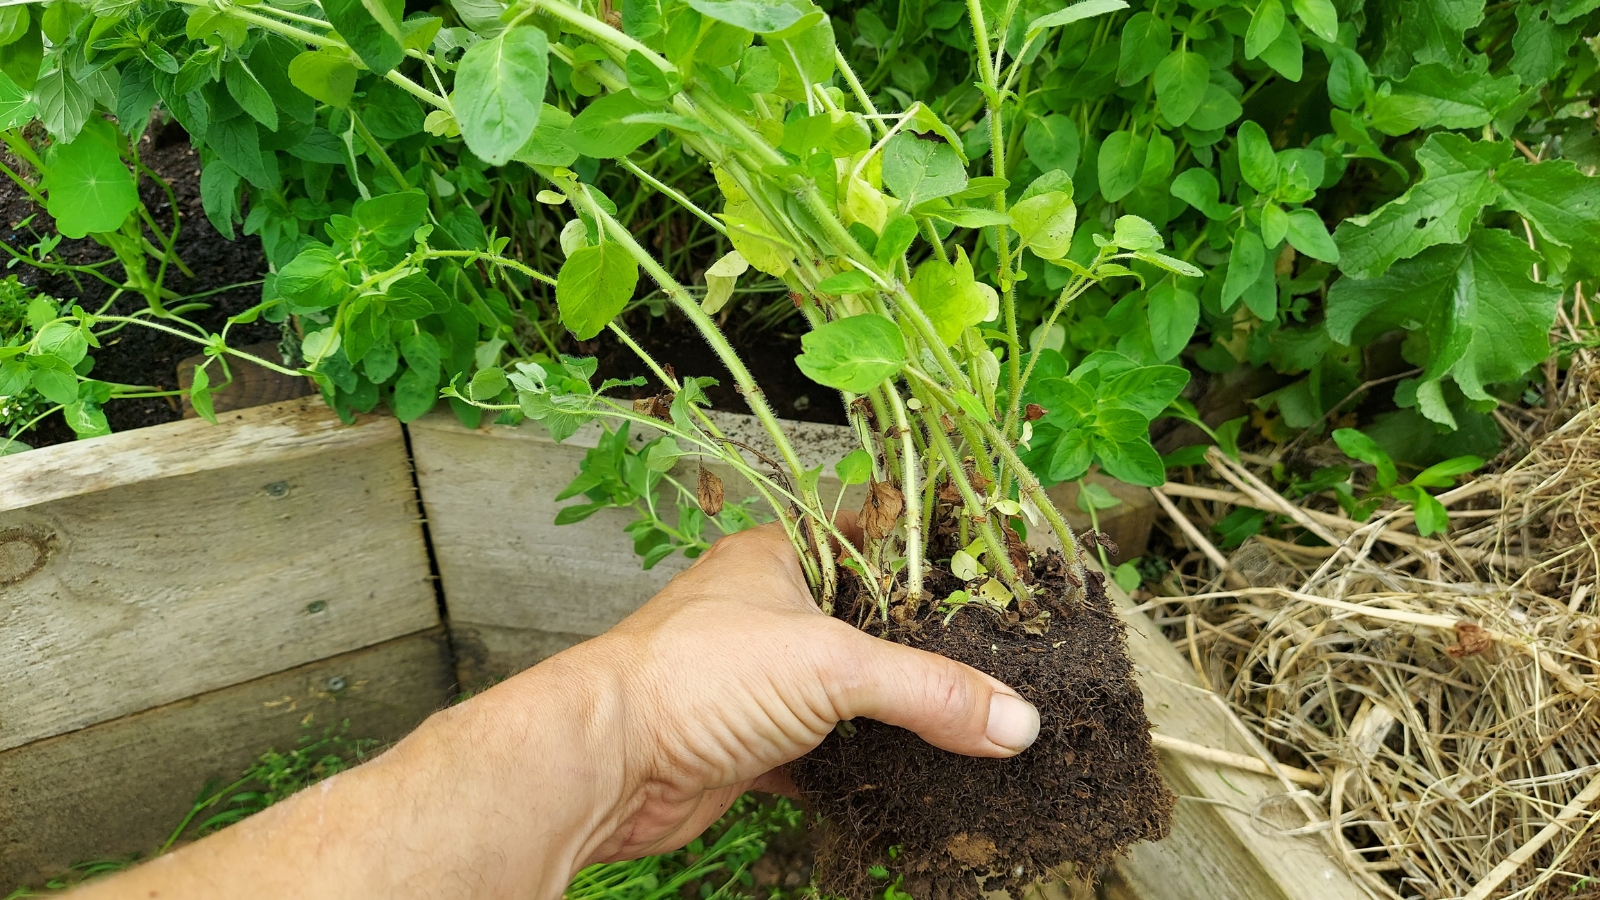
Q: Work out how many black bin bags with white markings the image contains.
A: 0